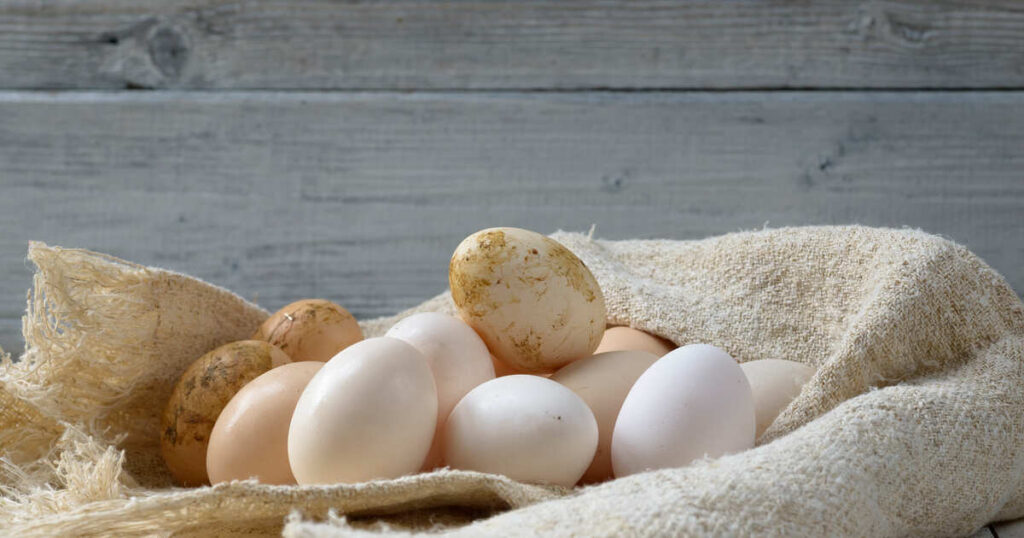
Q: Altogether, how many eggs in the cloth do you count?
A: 11